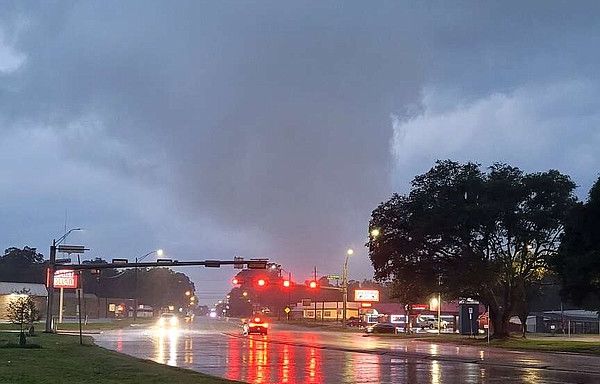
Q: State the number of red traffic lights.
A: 4